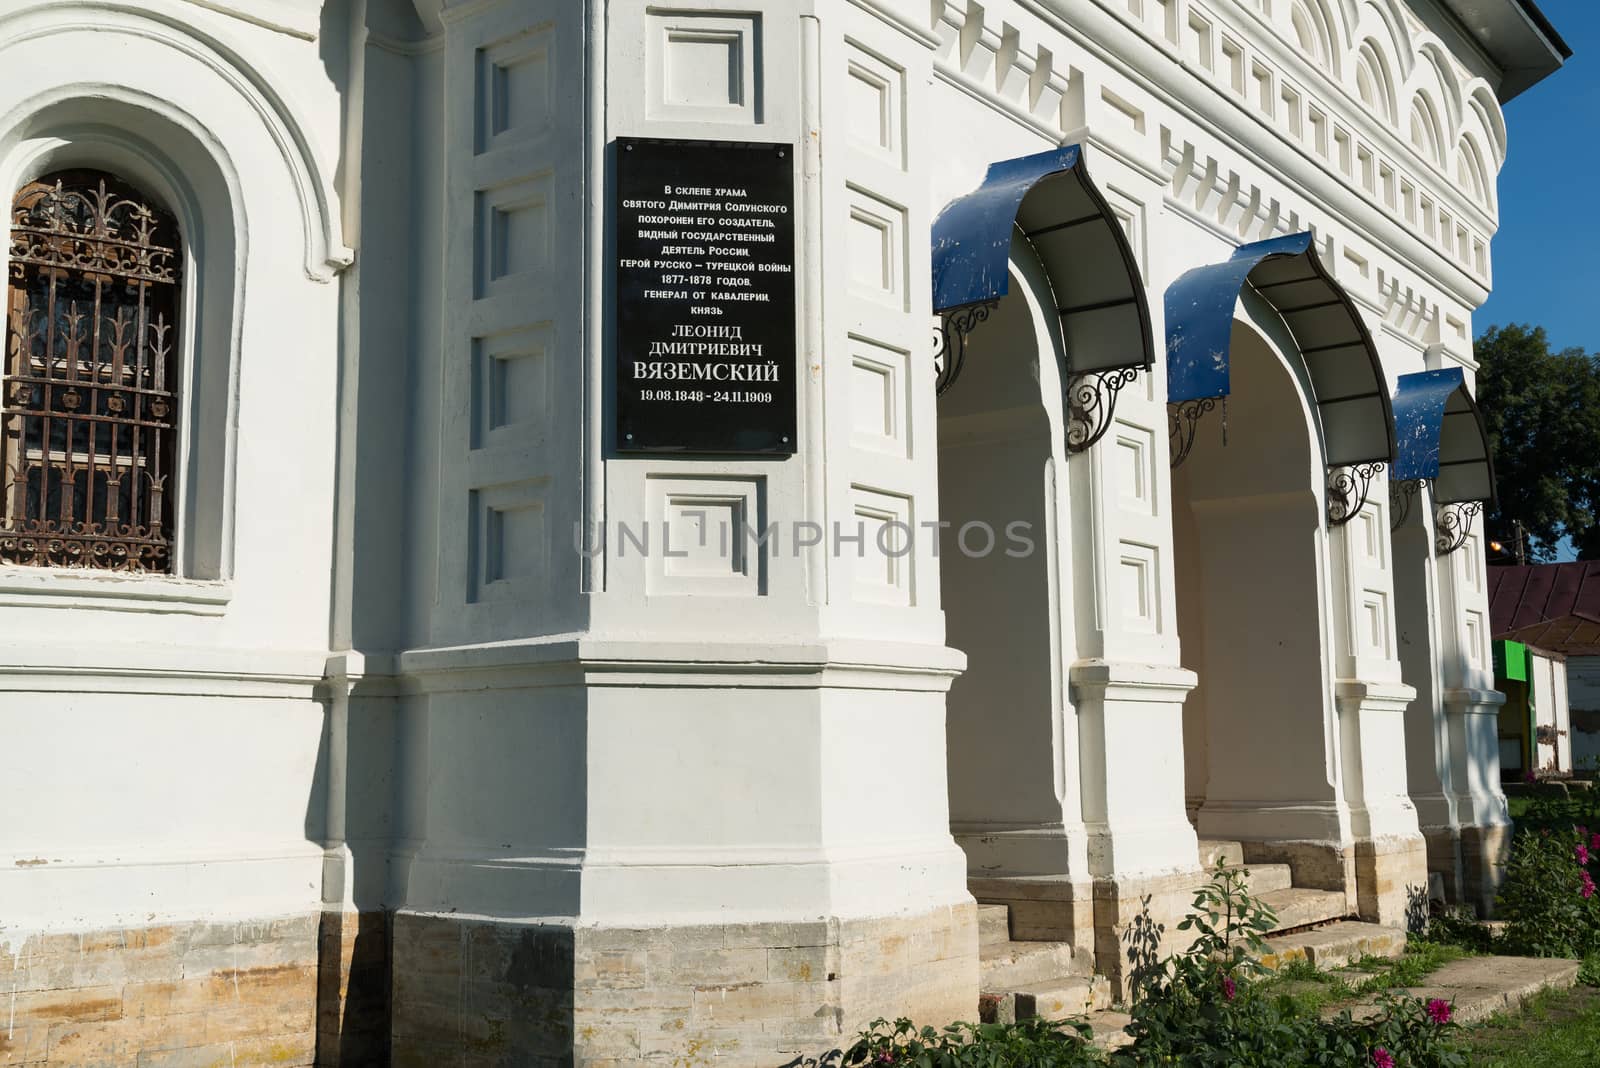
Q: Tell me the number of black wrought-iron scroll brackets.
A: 6